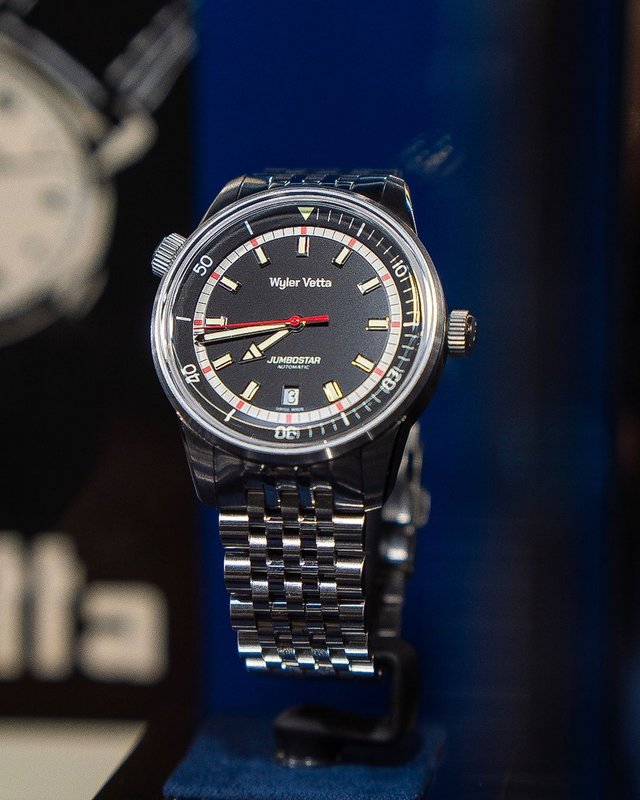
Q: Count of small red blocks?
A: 12